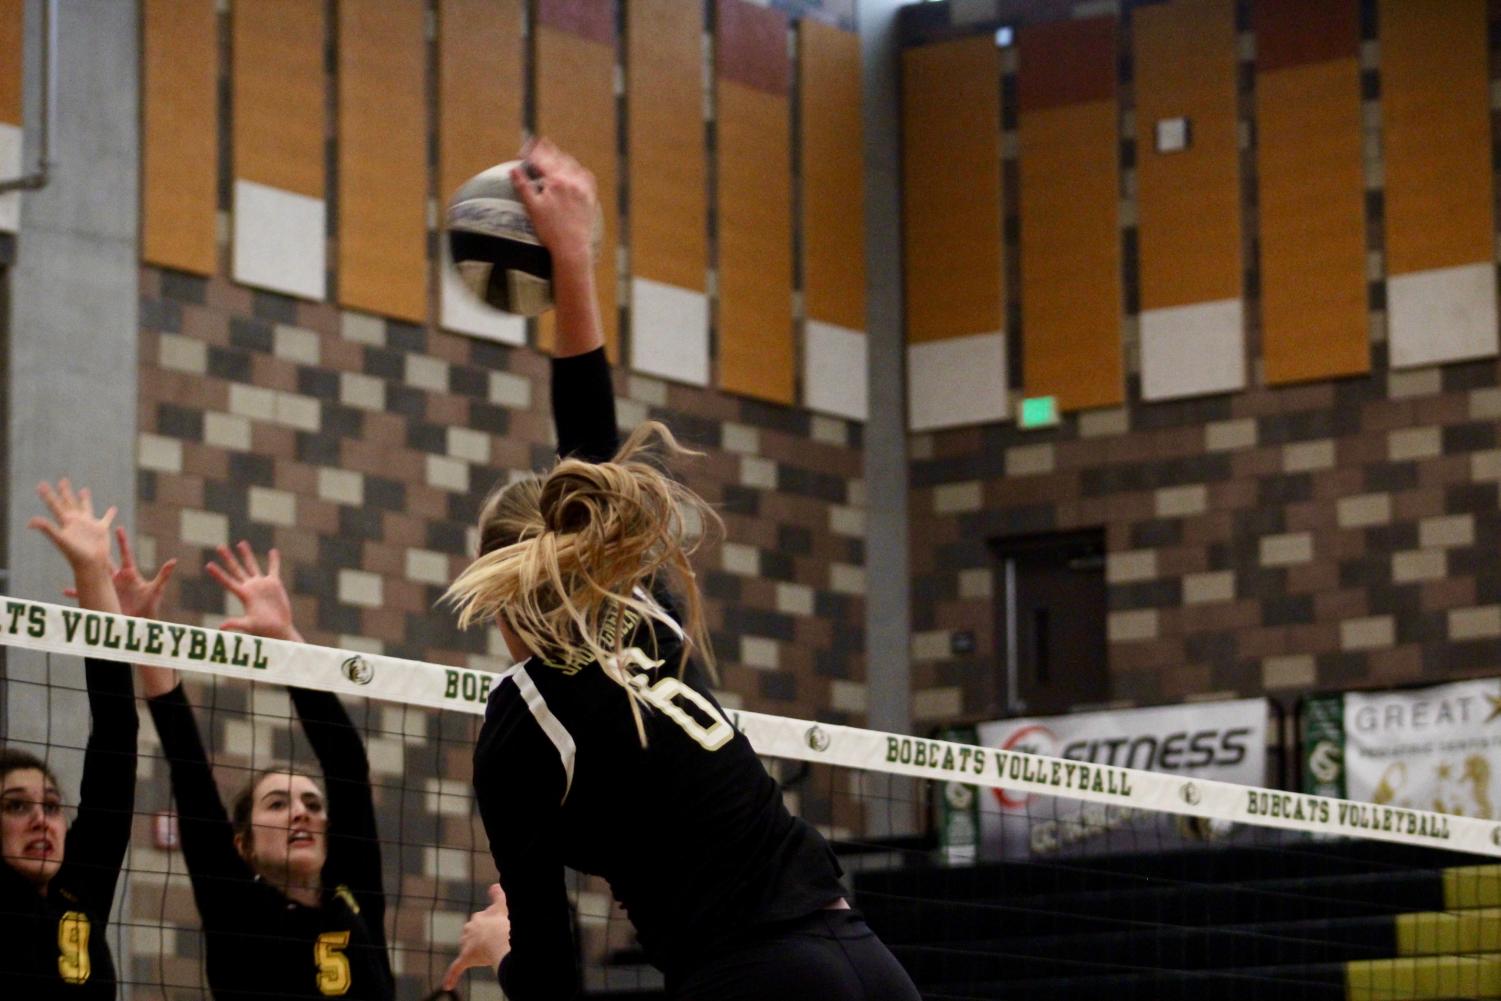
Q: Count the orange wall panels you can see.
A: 14